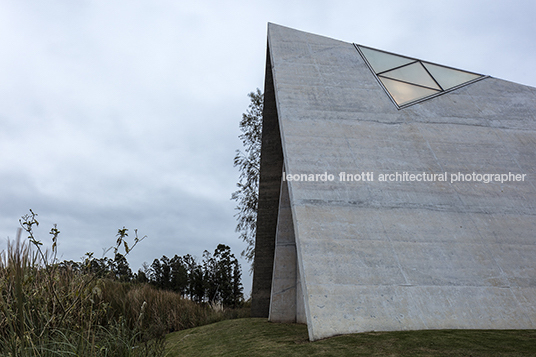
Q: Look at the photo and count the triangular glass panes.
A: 4